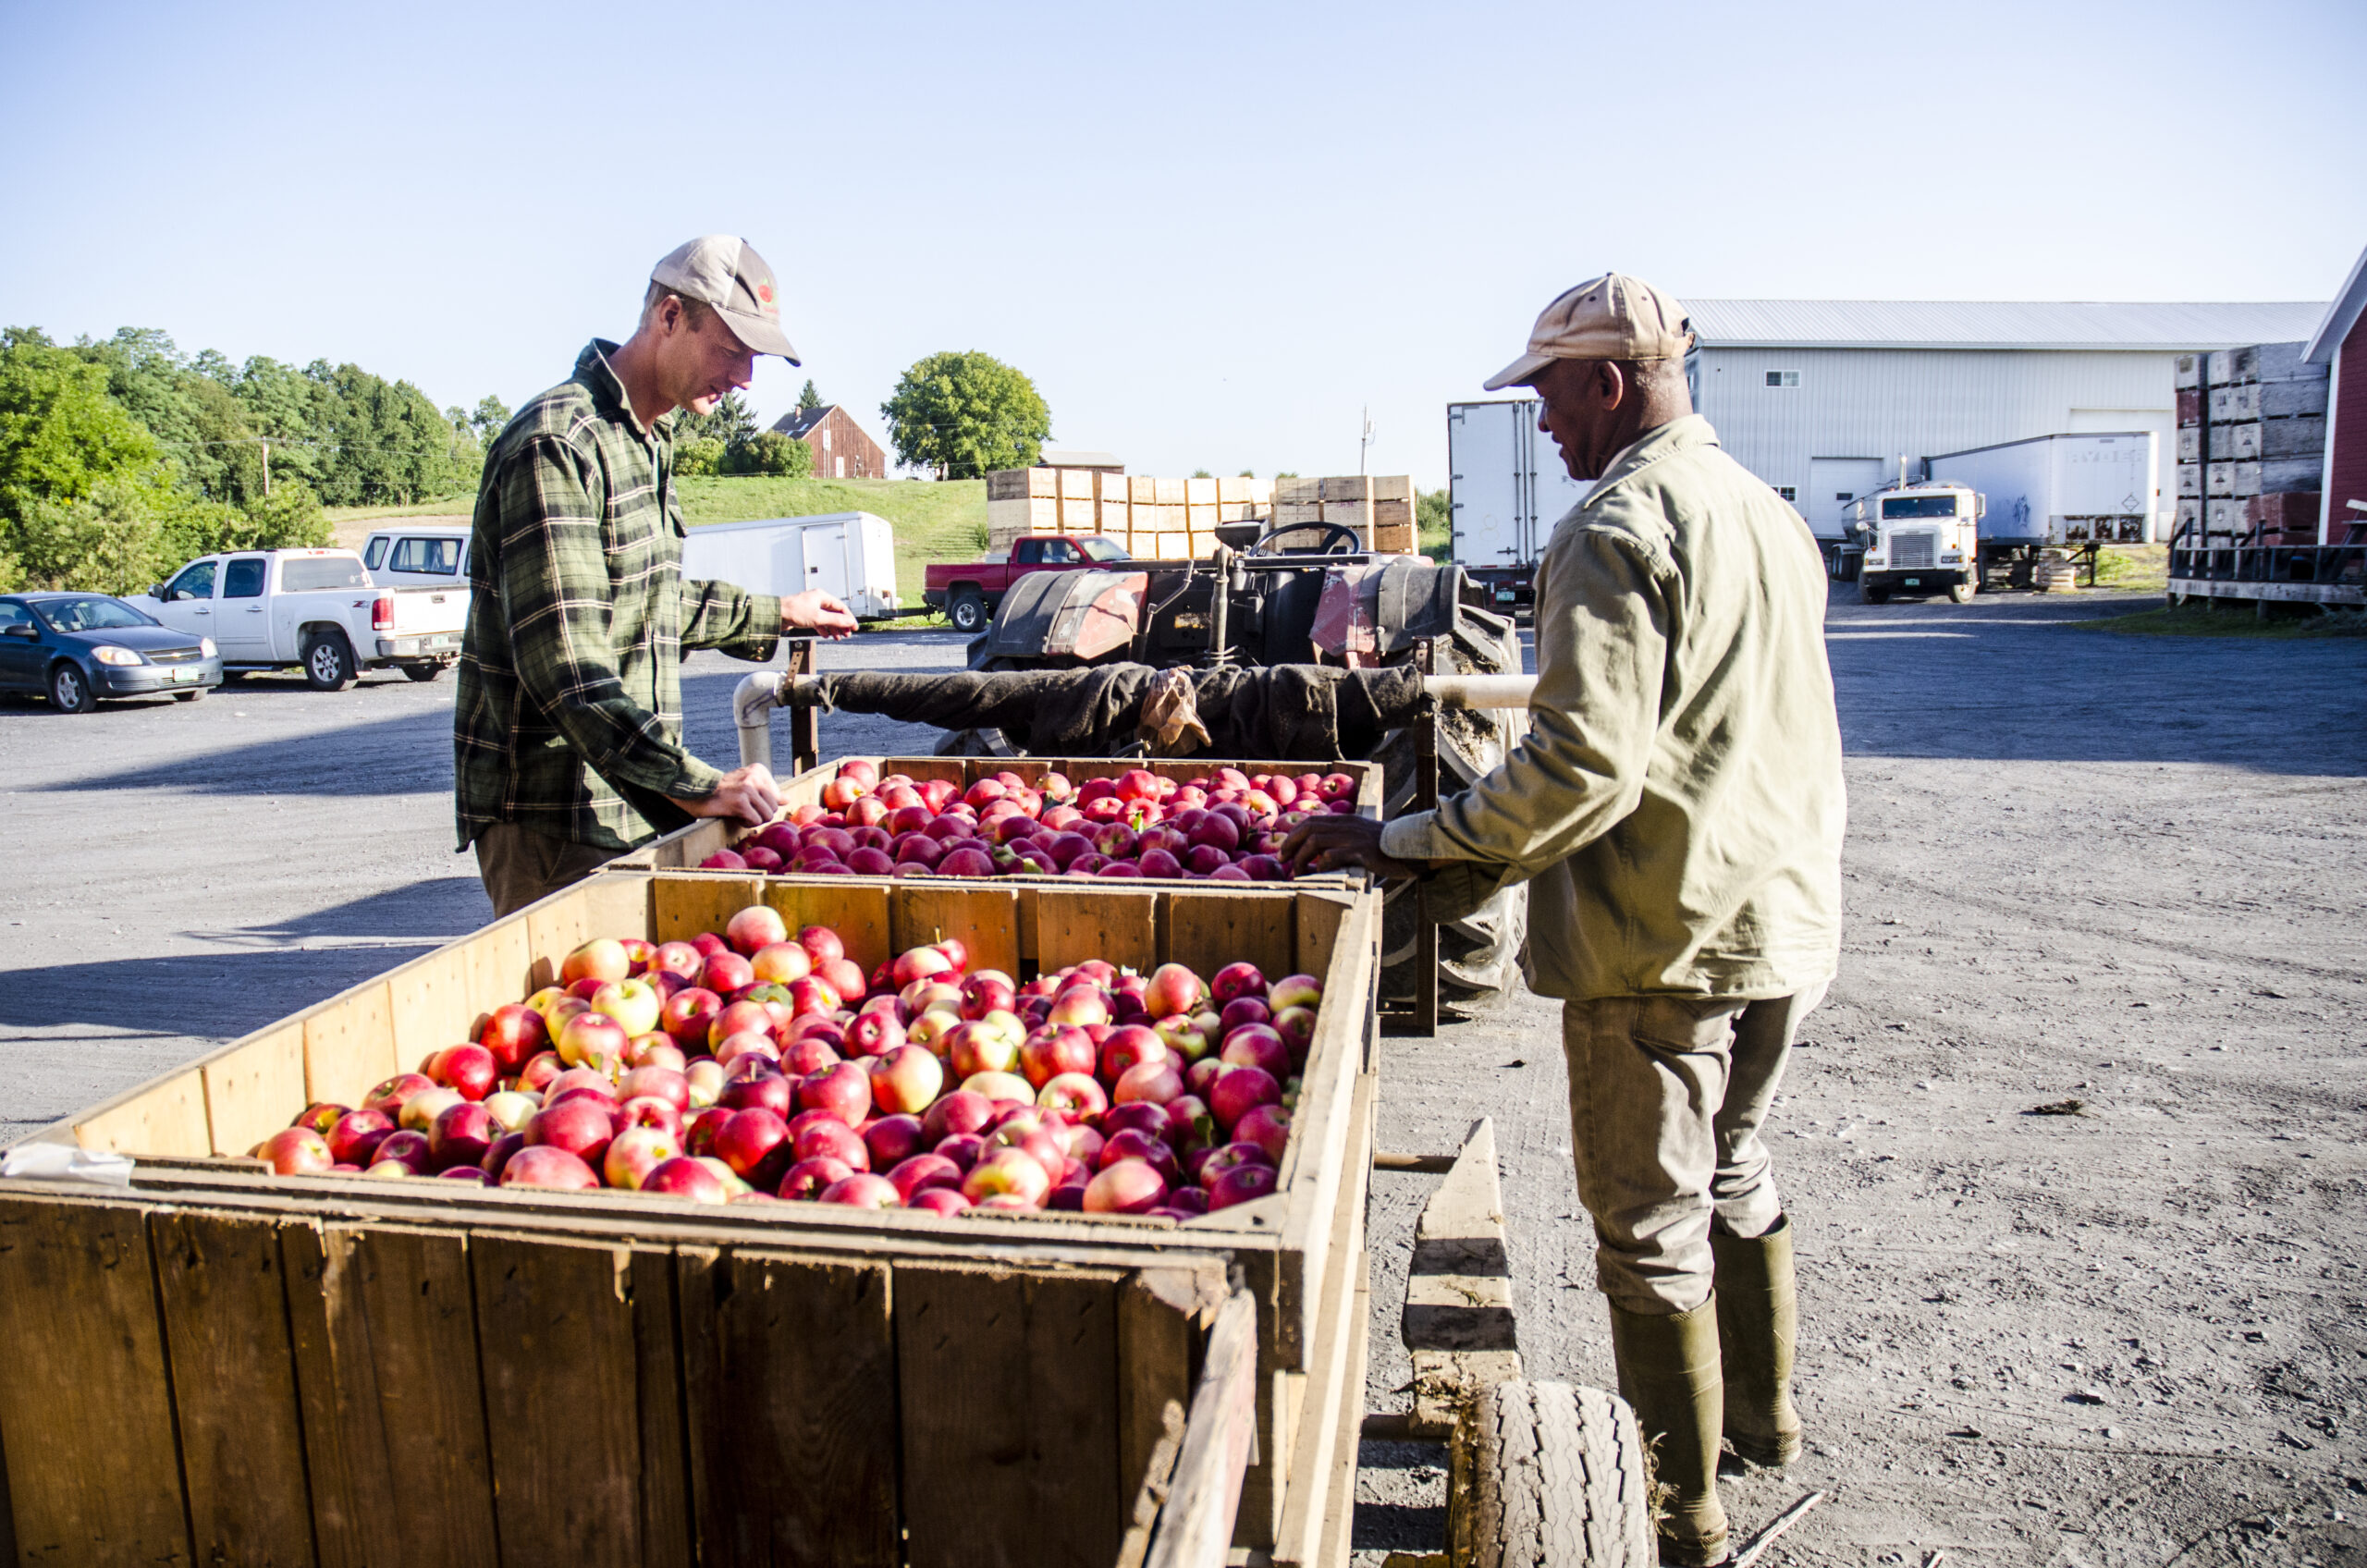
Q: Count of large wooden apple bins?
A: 2